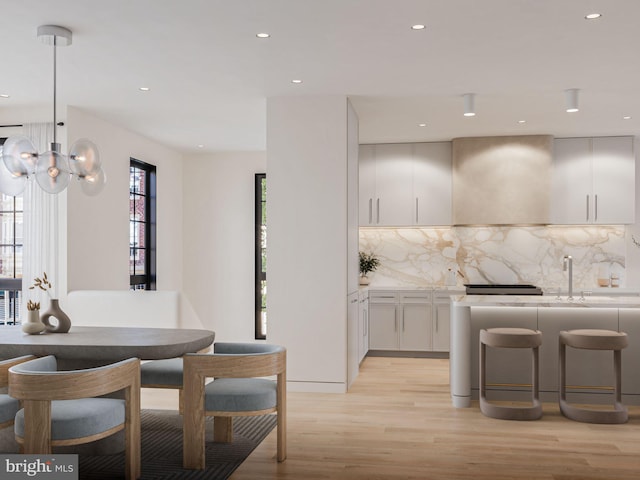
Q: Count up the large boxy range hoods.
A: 1